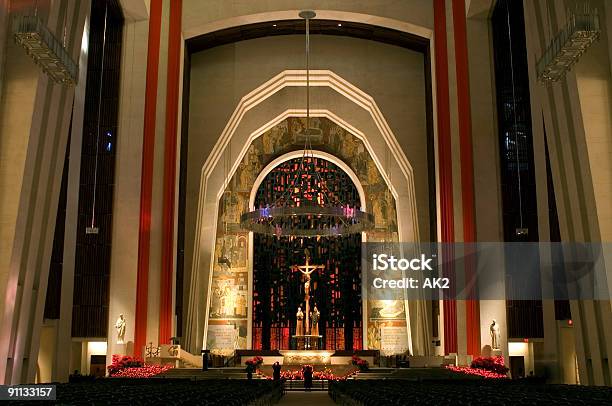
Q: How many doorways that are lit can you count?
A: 2